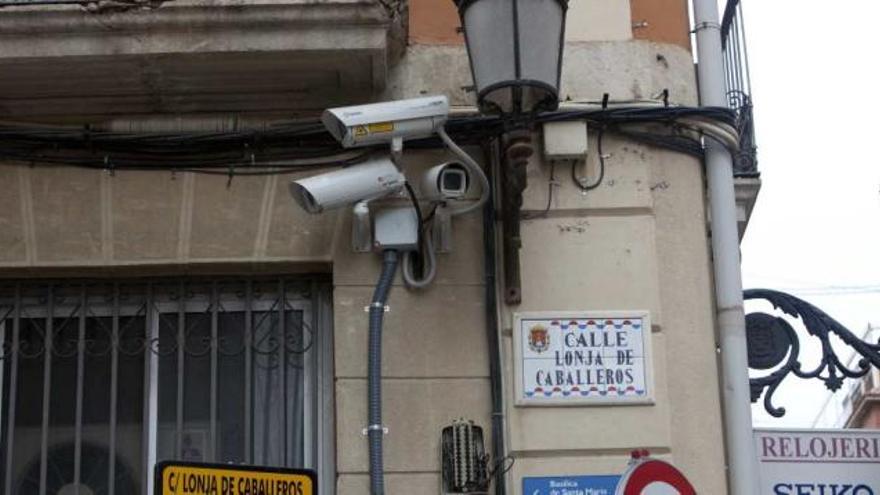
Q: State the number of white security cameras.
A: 3